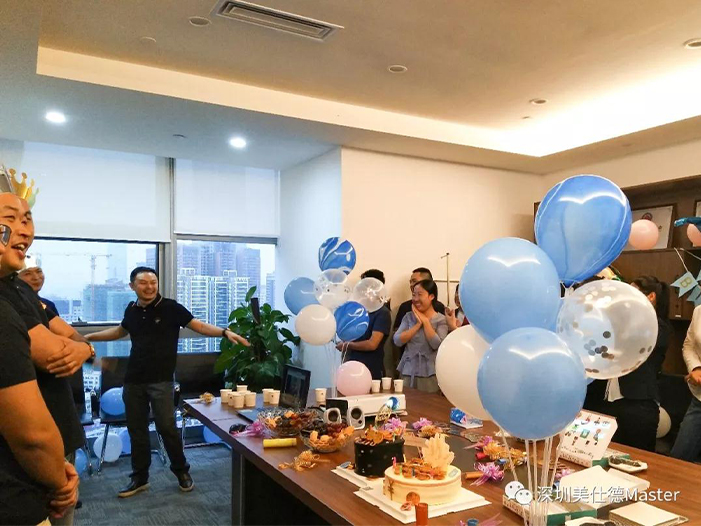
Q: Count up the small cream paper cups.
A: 12